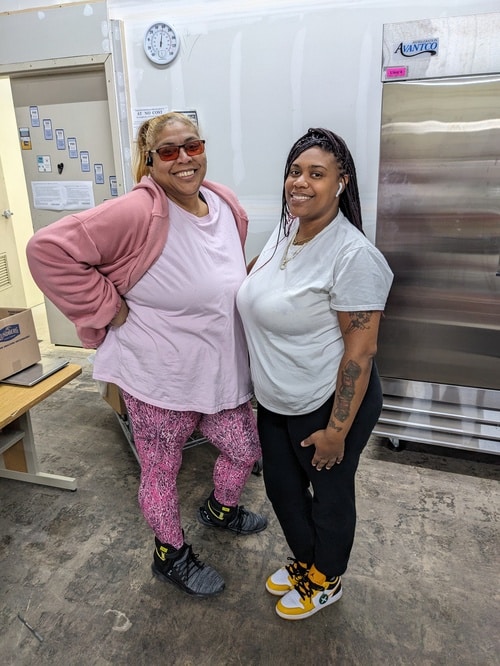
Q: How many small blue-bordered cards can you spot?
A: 7